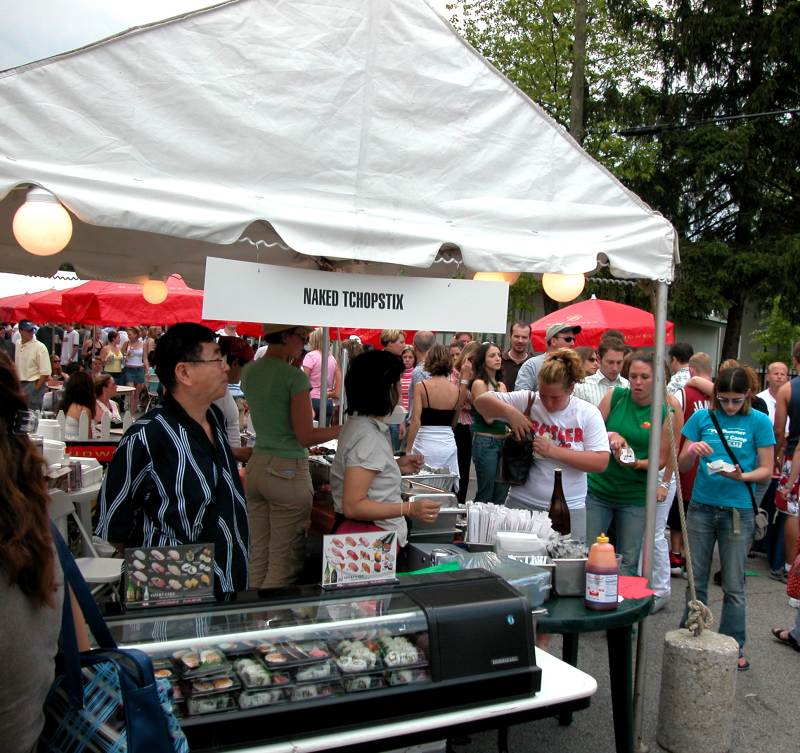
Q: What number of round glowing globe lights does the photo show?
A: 4